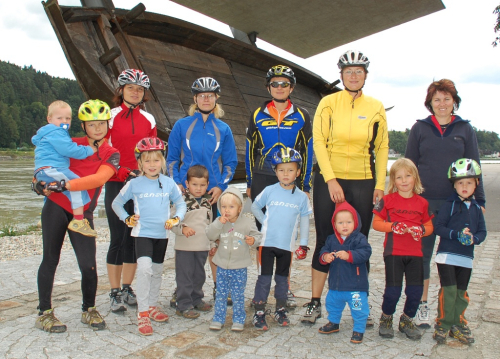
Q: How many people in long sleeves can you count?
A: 14